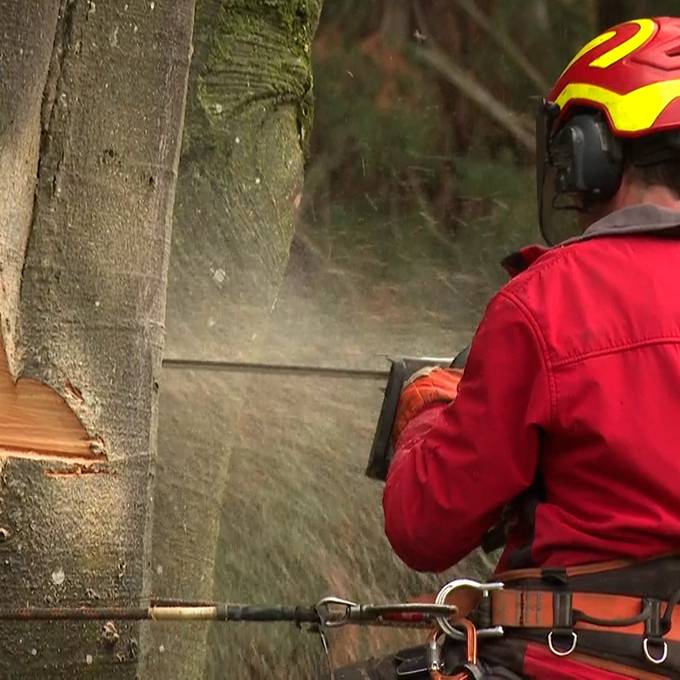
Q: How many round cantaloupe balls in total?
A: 0